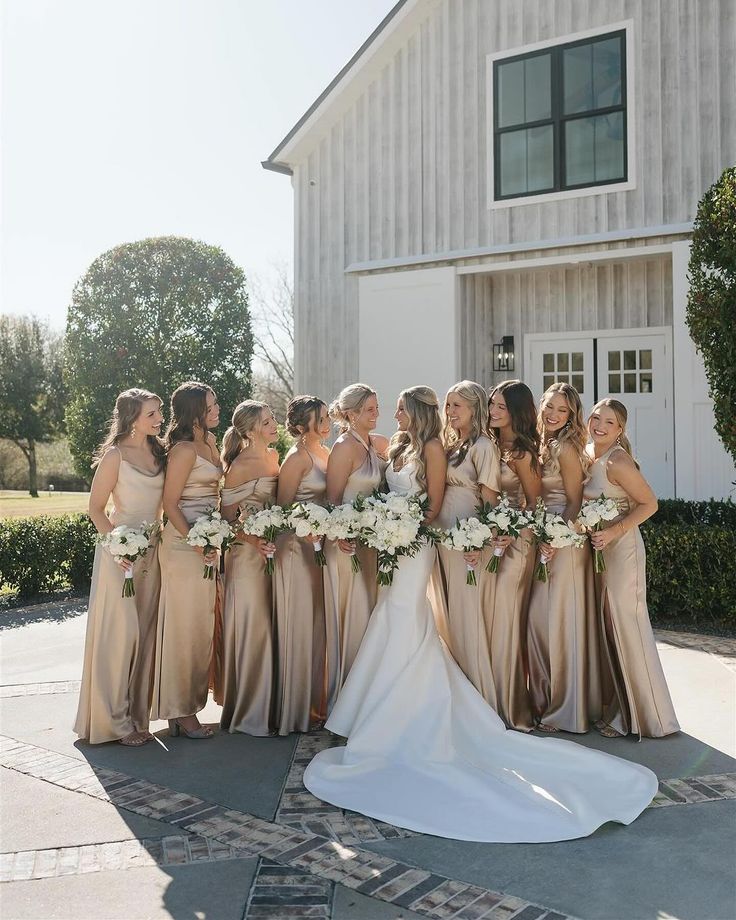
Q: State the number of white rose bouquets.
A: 10